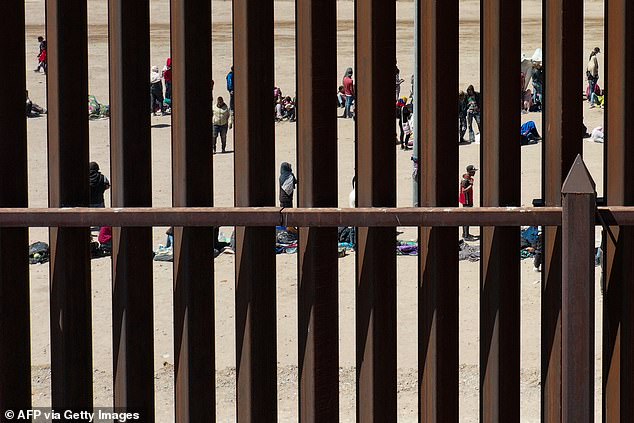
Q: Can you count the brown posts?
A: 12